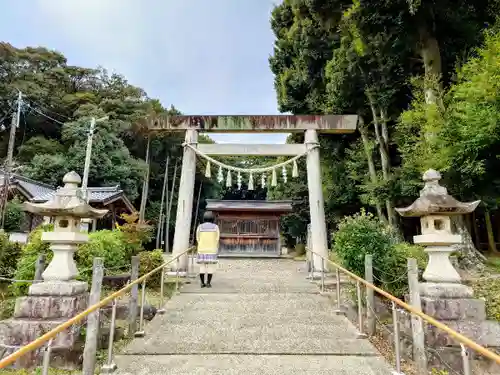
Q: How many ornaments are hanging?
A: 9